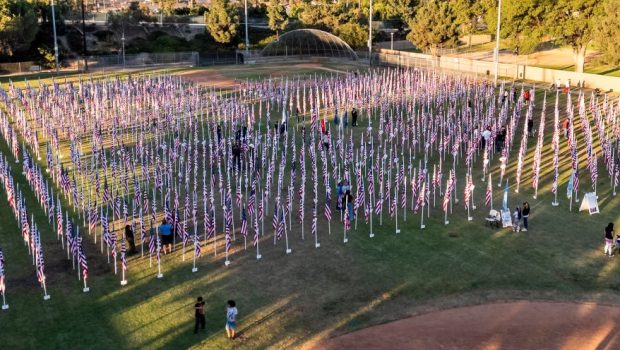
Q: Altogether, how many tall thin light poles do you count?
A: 4